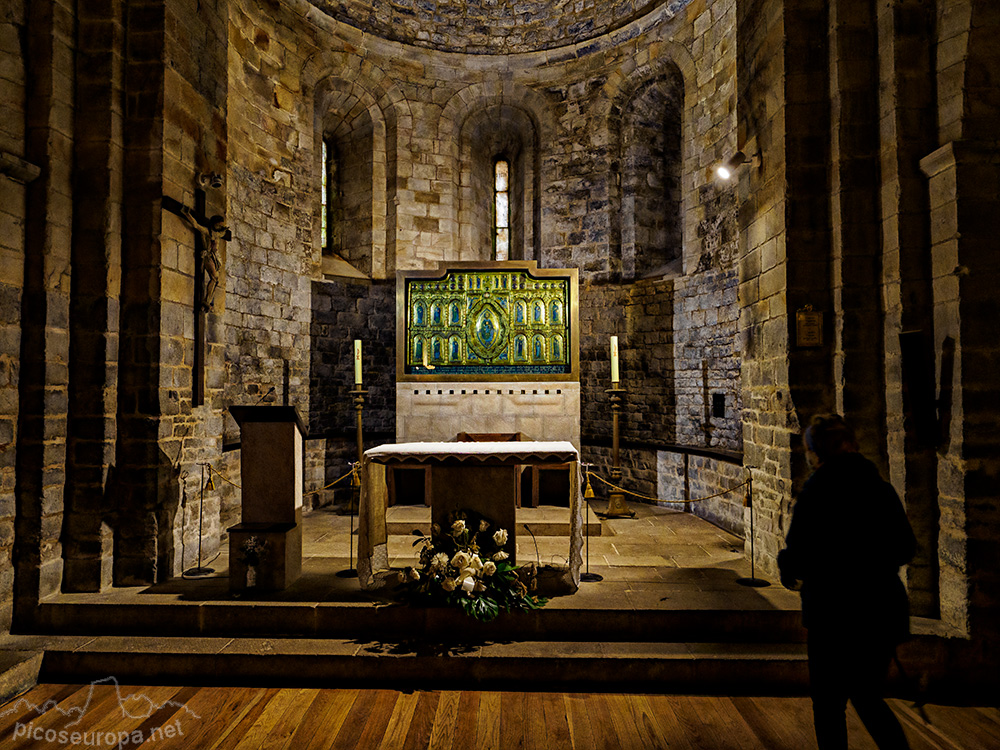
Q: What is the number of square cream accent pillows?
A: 0